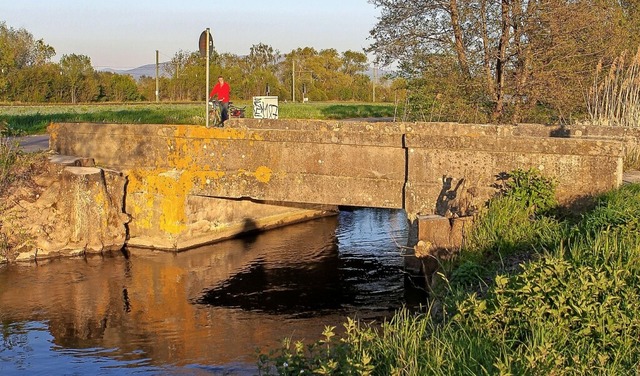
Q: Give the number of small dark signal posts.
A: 2